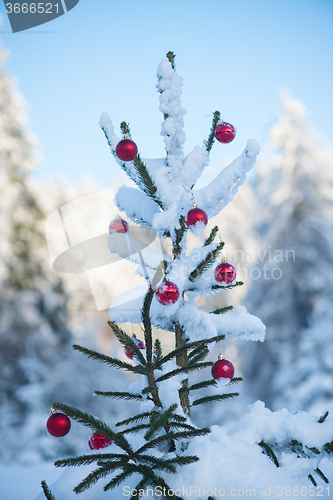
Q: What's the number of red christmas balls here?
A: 10